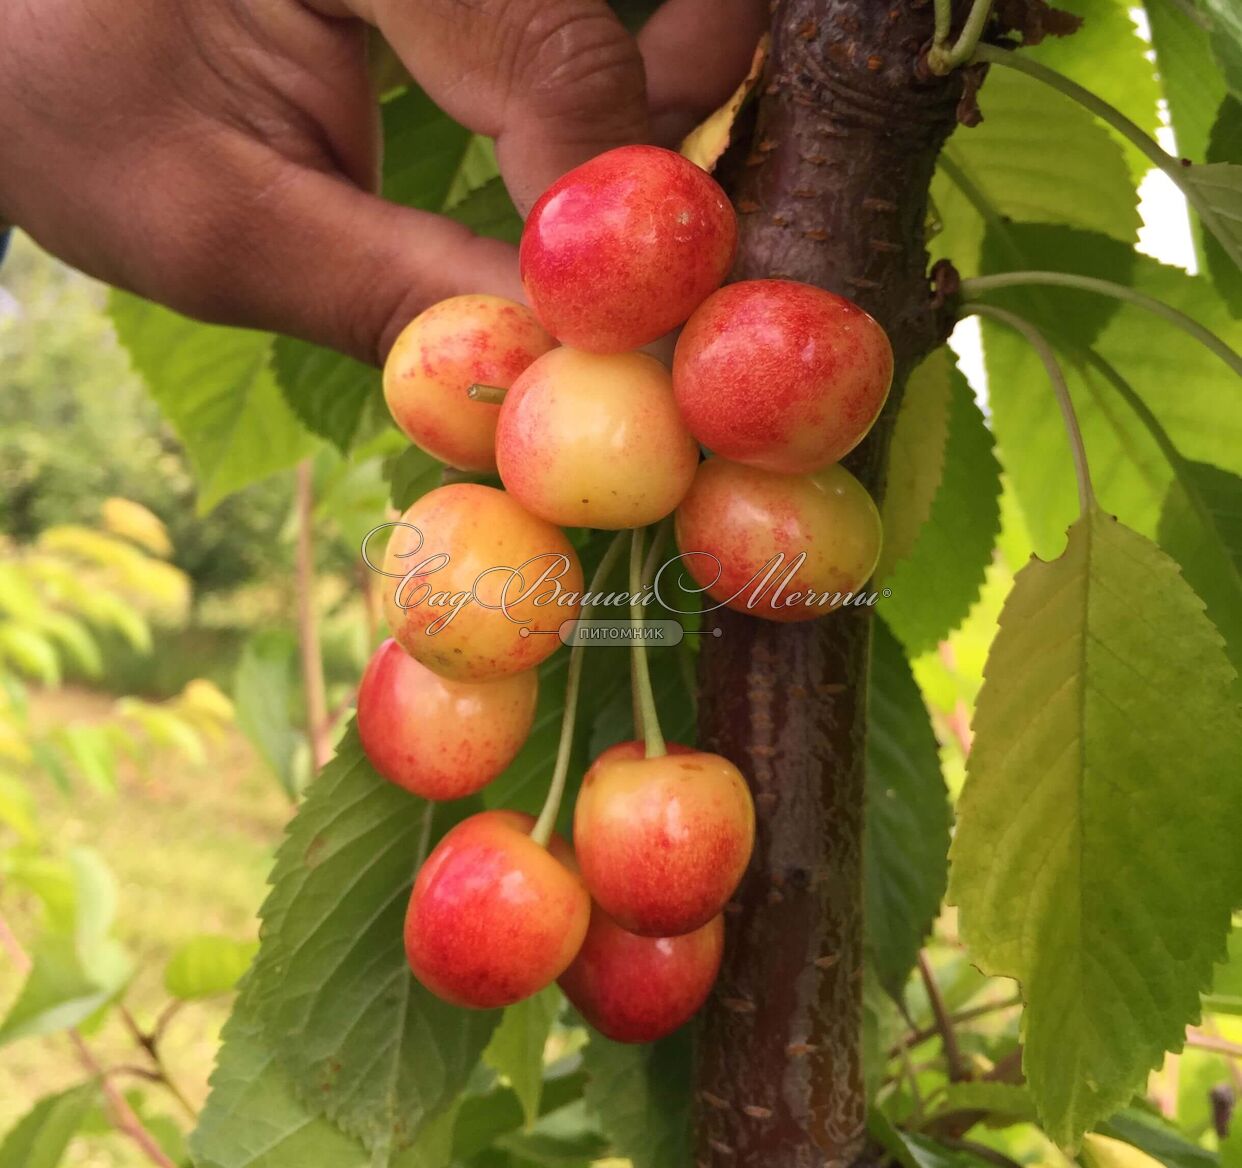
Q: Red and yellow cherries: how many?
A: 10